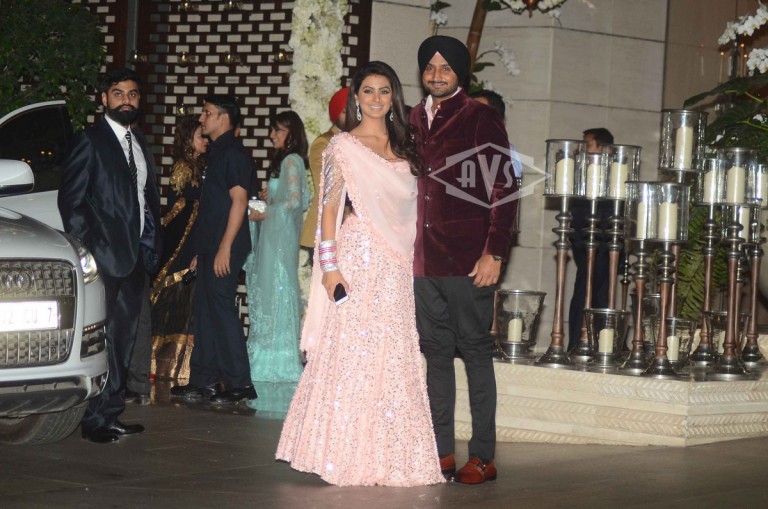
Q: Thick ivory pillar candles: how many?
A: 14